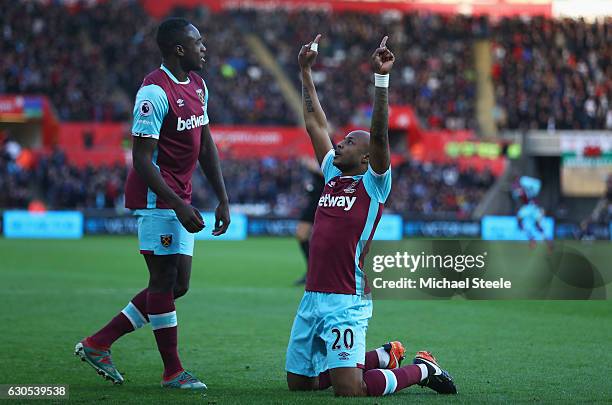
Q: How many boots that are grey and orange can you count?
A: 2